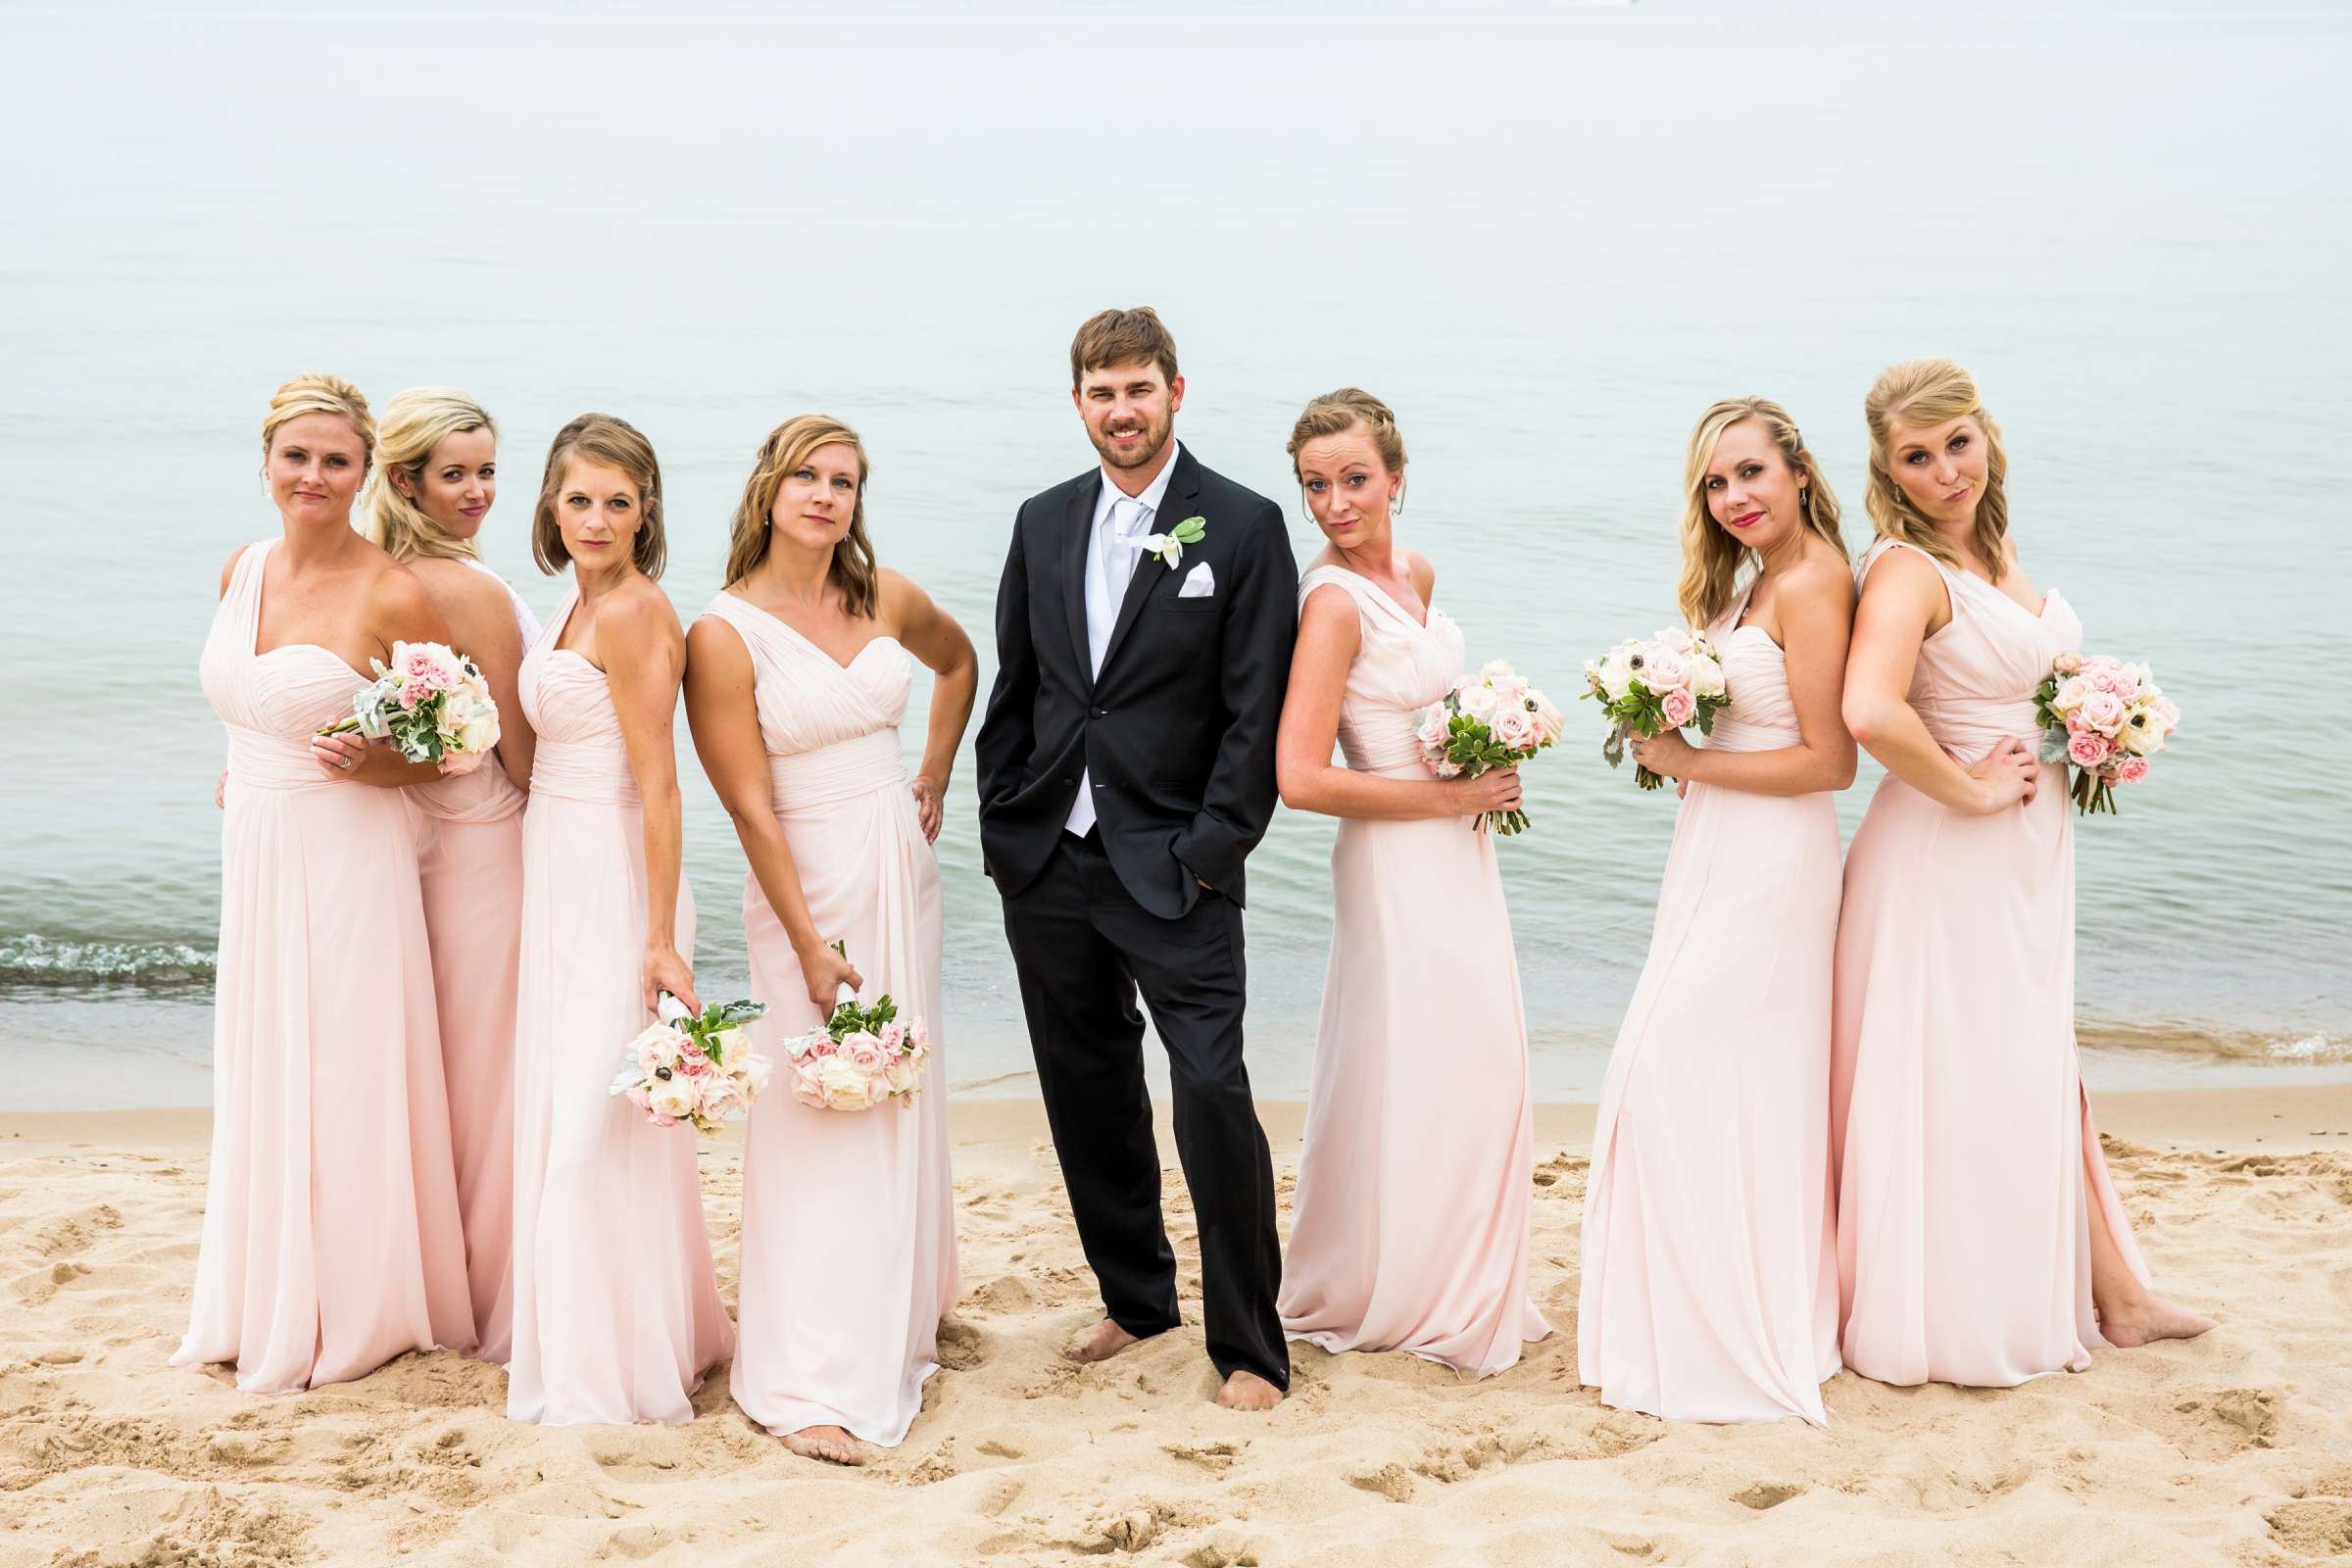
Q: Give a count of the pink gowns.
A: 7